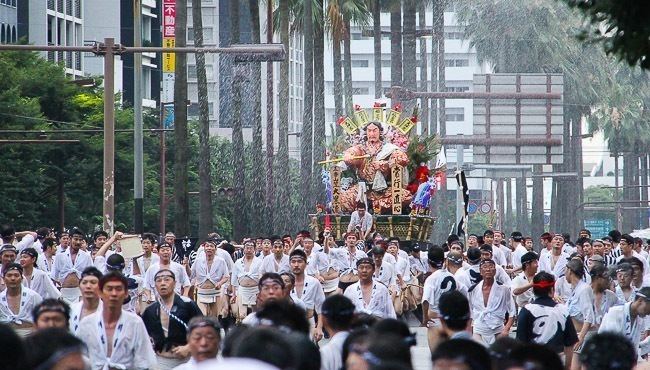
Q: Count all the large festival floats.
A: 1